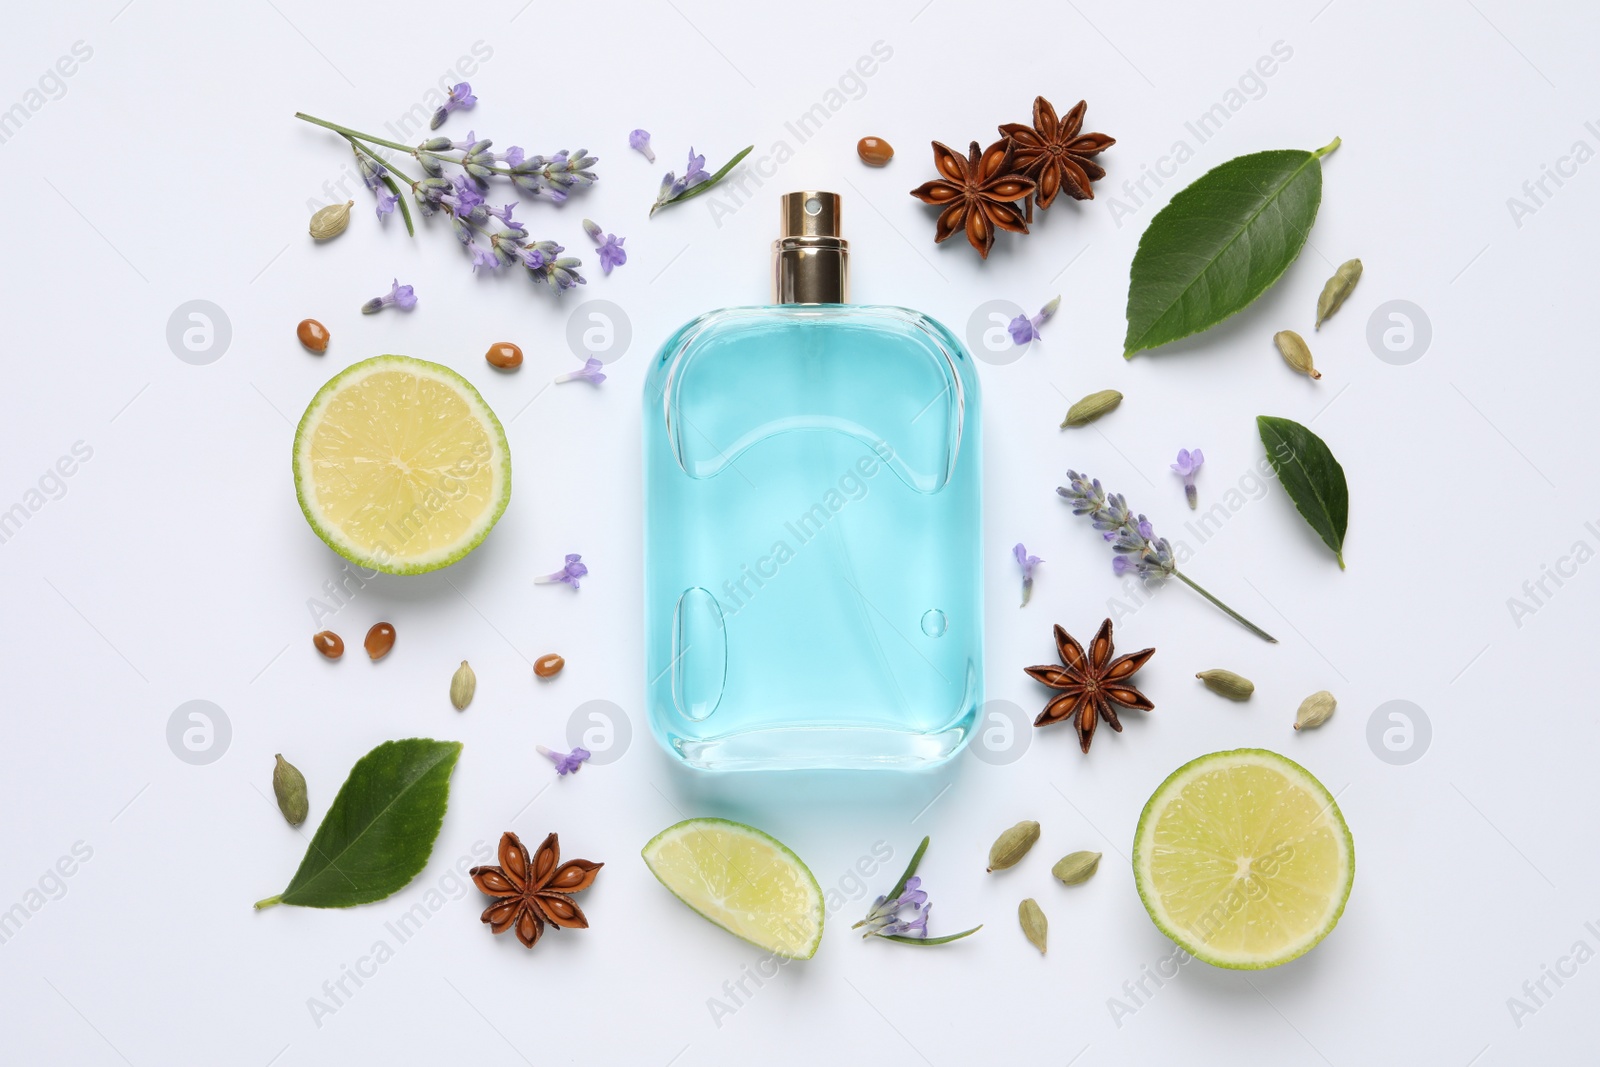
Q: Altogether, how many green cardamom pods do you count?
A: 11